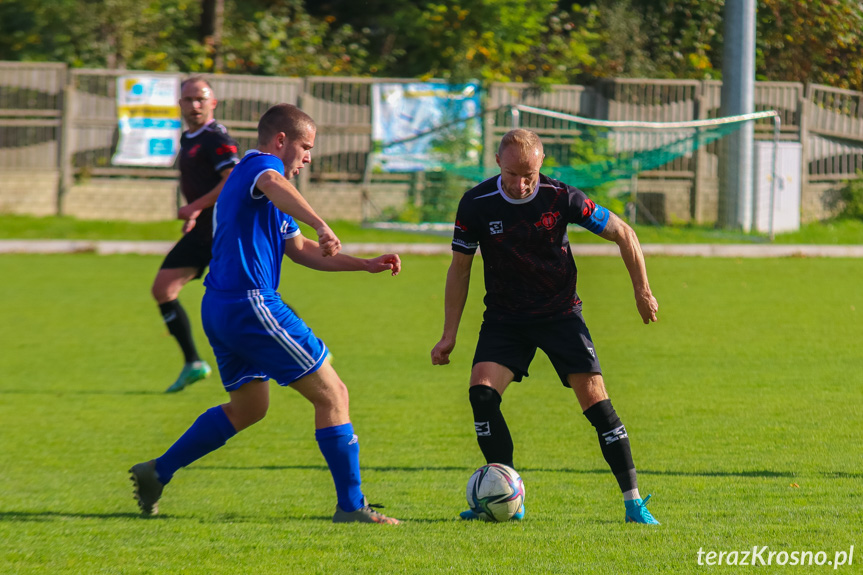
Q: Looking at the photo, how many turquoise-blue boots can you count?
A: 2